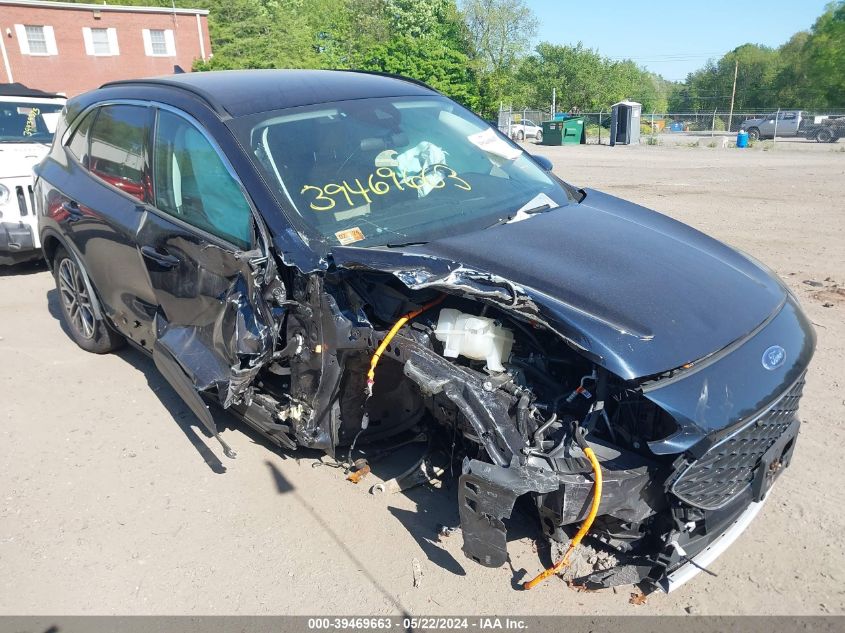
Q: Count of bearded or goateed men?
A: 0